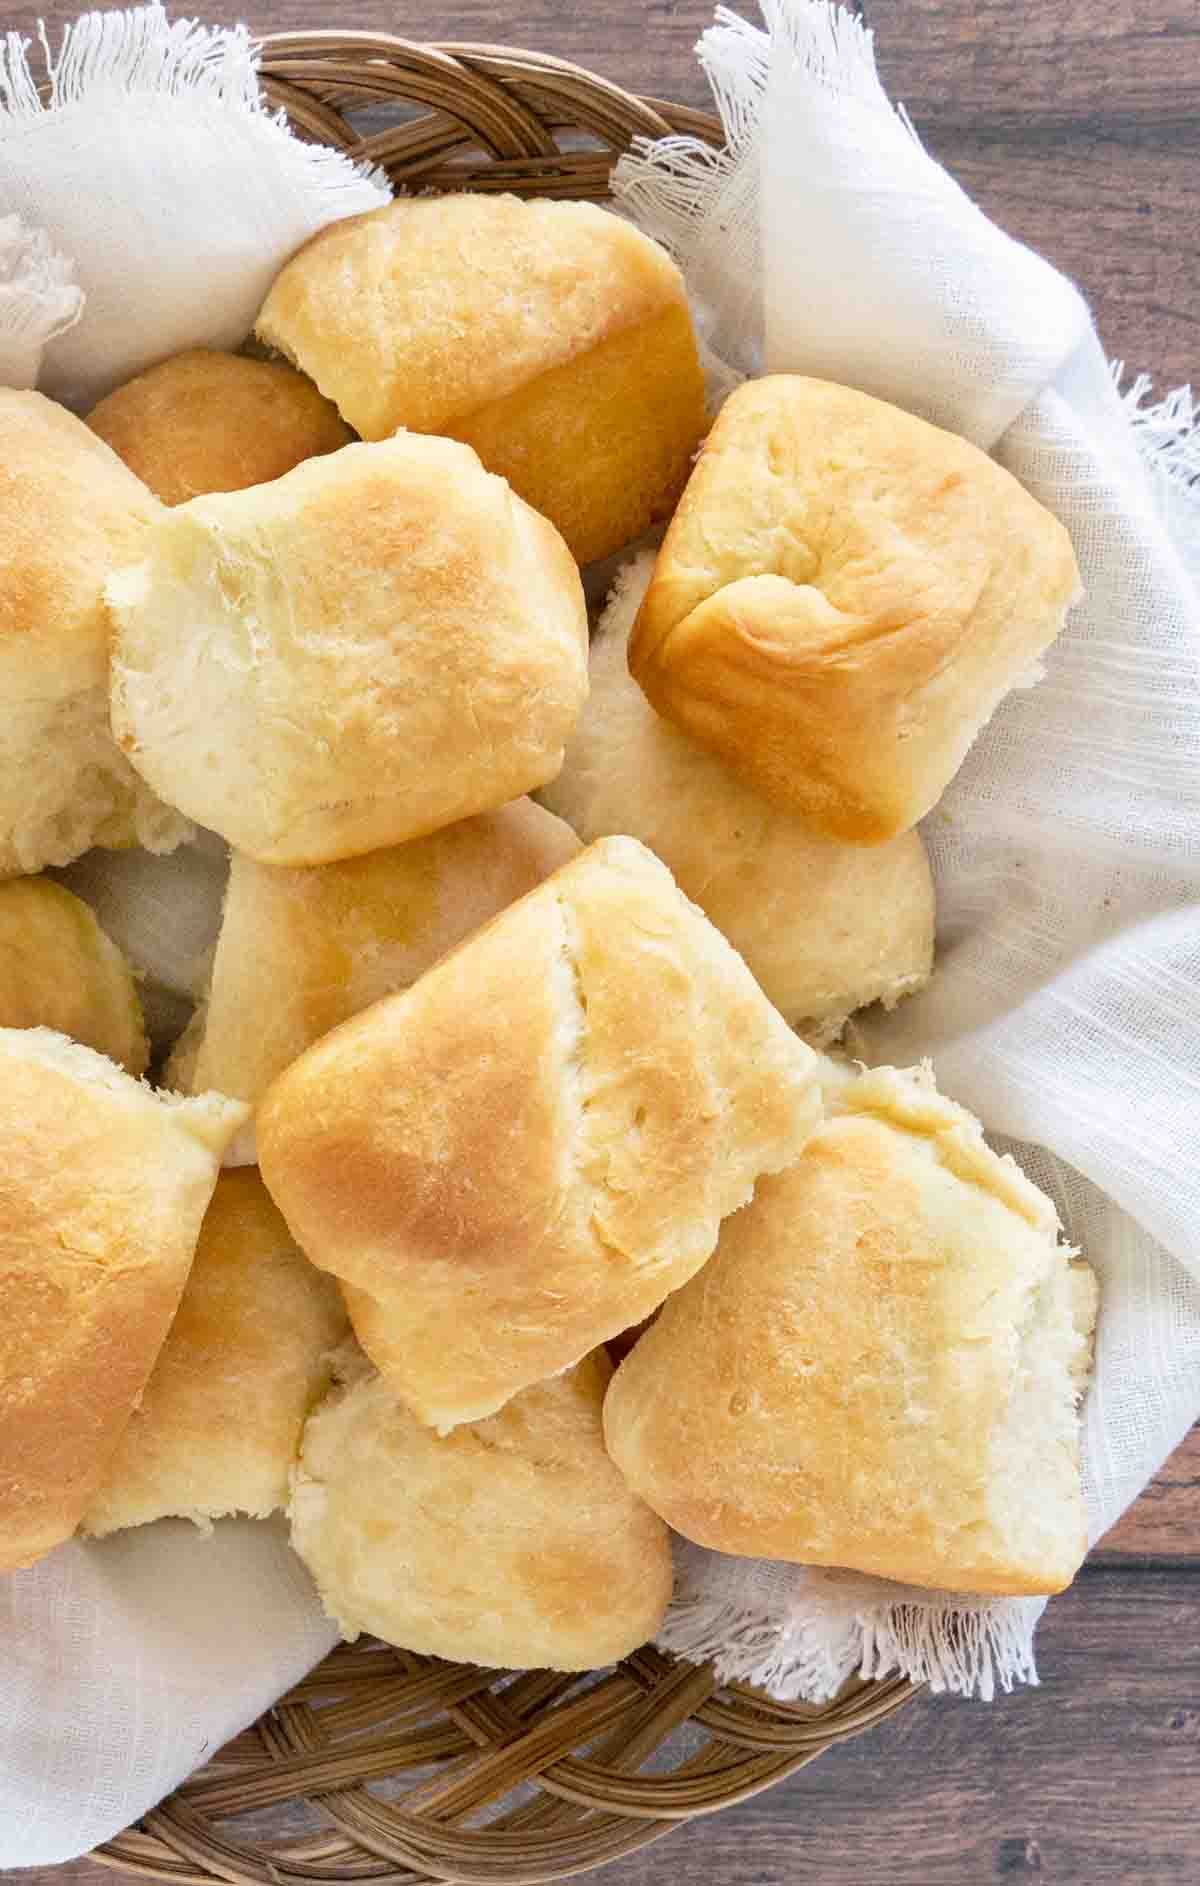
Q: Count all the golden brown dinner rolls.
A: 13